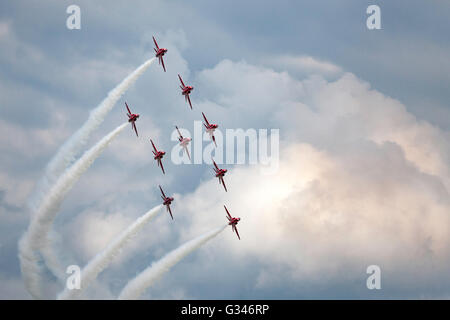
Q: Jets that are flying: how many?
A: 9